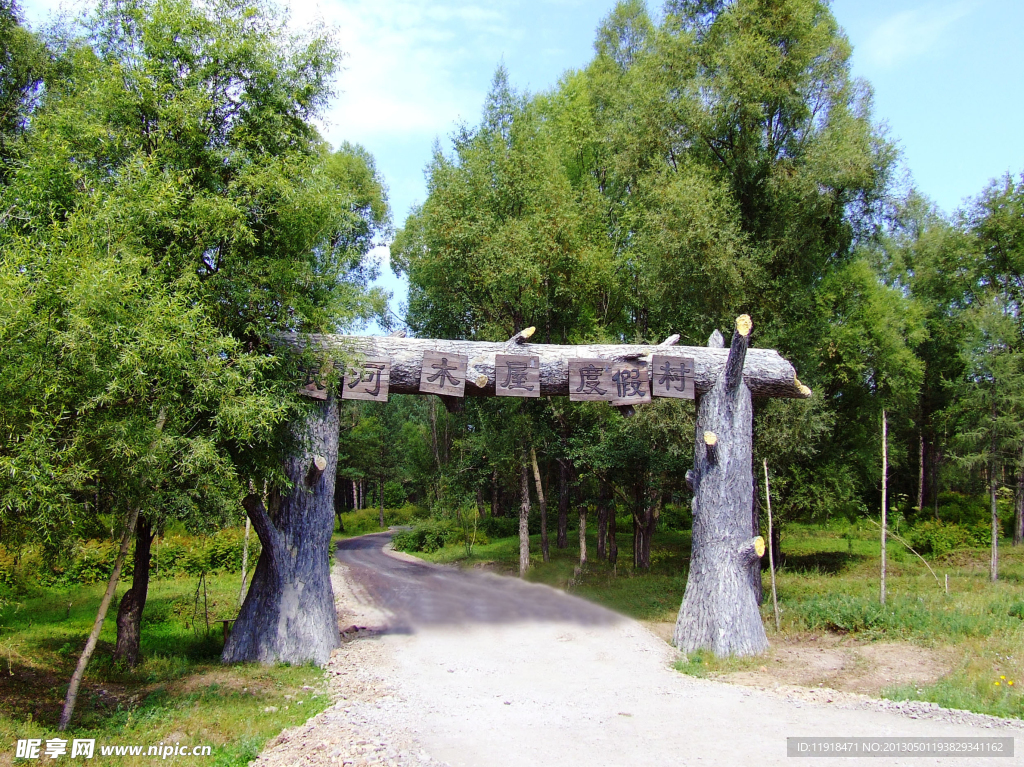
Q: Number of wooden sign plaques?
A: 7